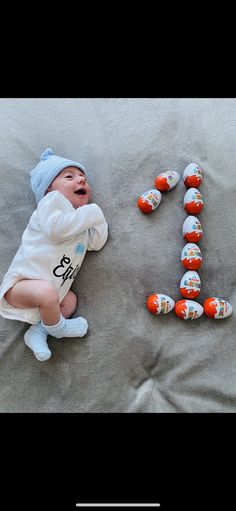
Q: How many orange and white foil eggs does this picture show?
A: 10